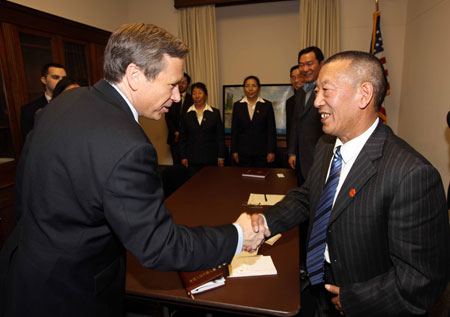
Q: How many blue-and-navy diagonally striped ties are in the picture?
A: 1